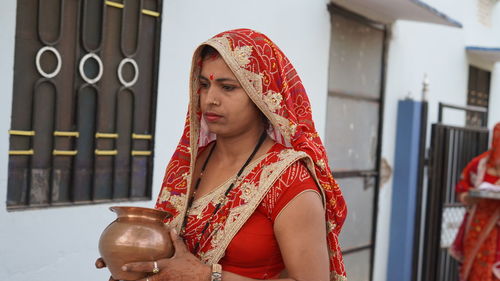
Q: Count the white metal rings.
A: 3